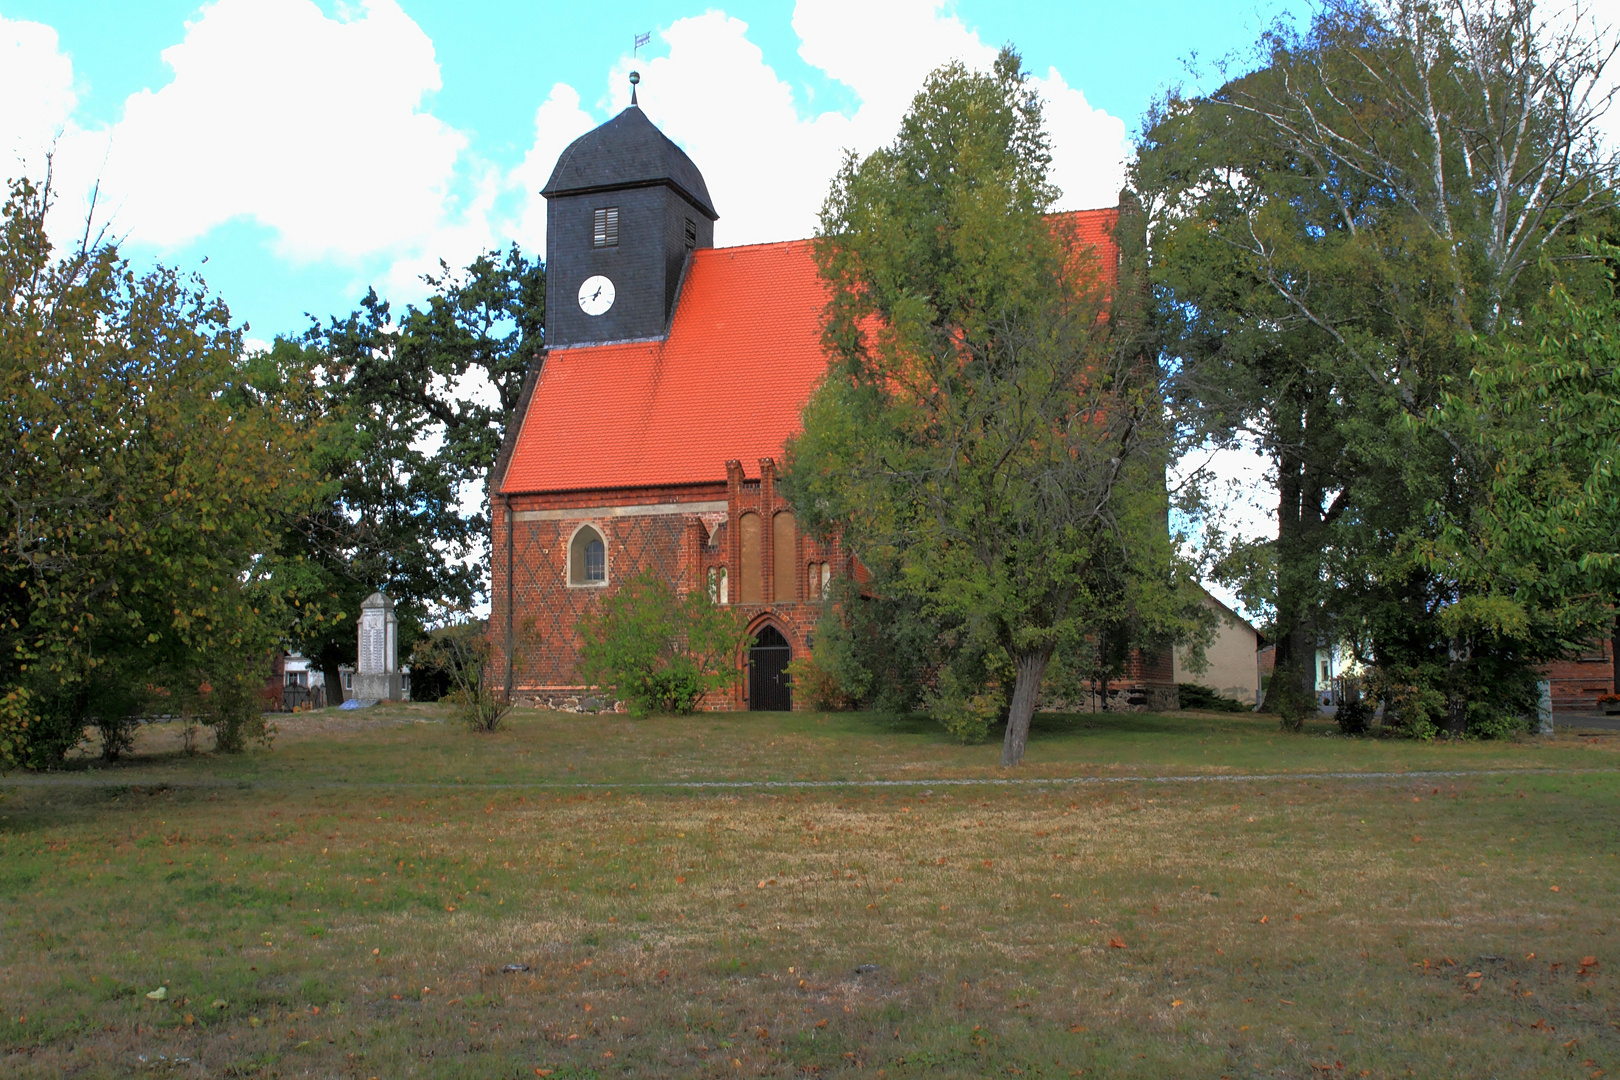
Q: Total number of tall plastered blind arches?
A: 2